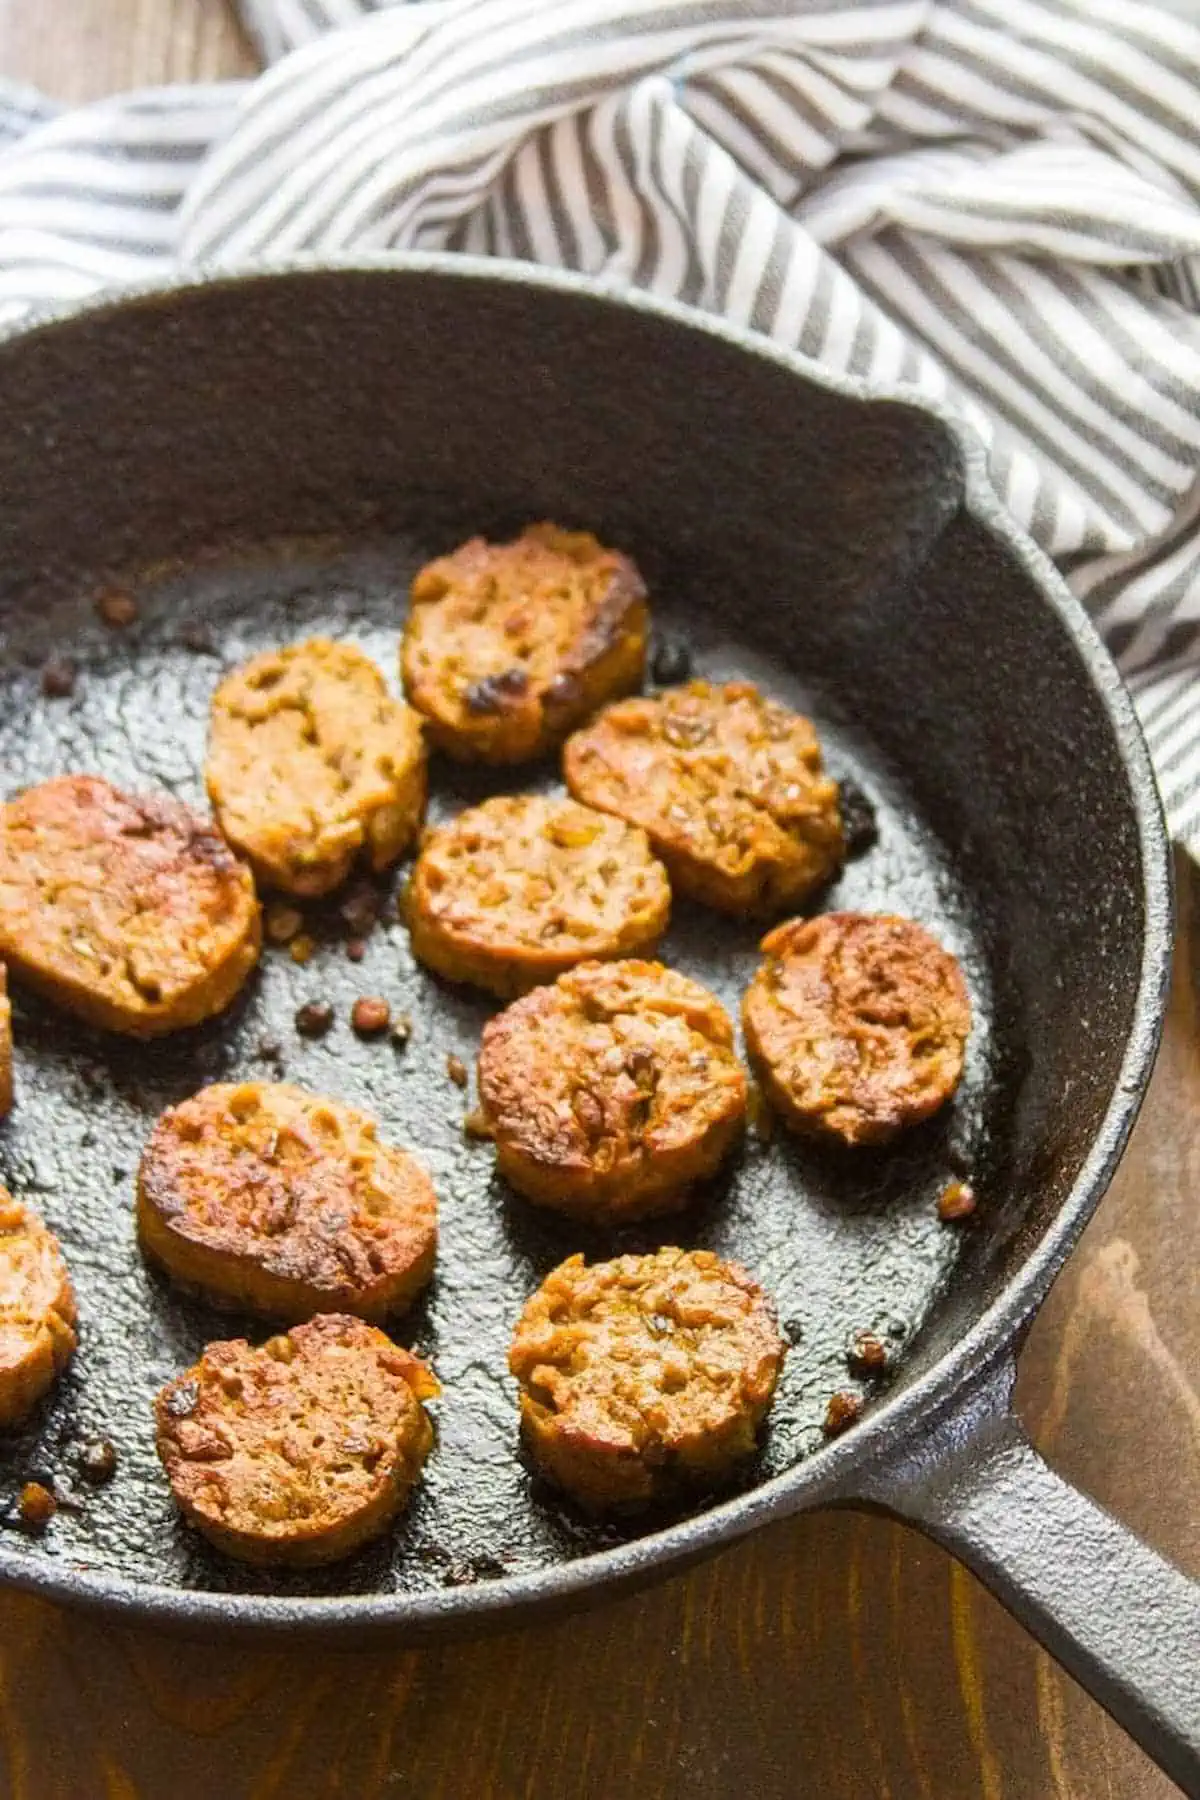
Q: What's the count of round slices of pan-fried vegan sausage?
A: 12